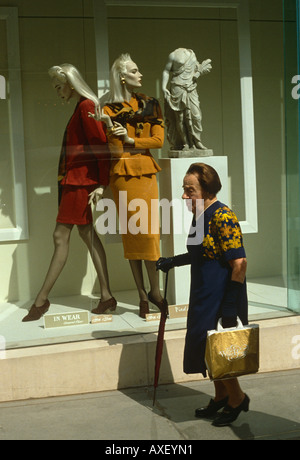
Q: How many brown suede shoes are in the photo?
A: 4